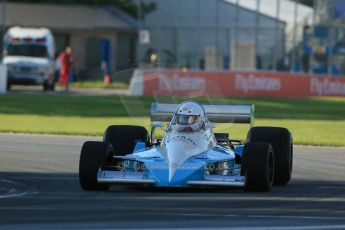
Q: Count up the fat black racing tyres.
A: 4